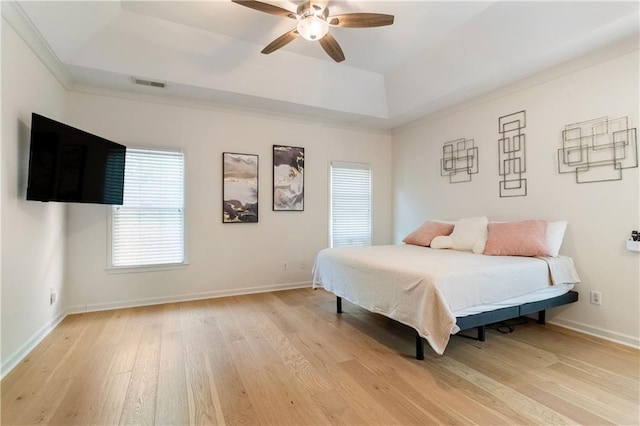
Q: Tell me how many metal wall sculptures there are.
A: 3